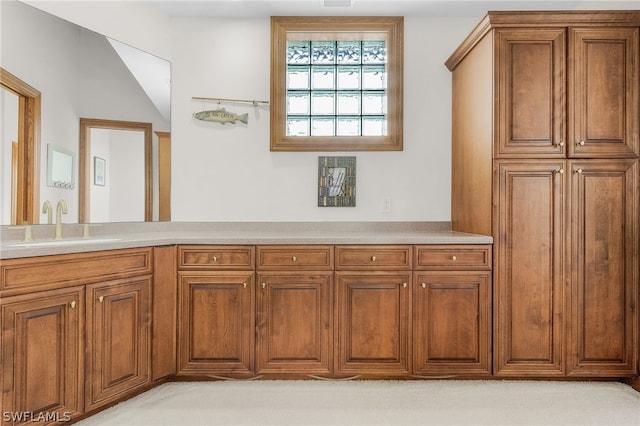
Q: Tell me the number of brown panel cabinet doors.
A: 10